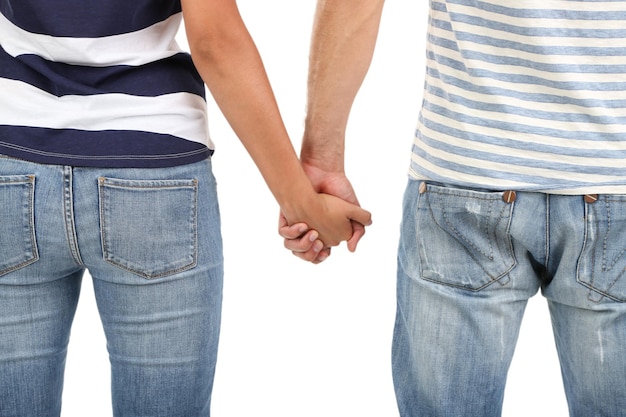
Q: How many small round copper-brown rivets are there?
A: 3